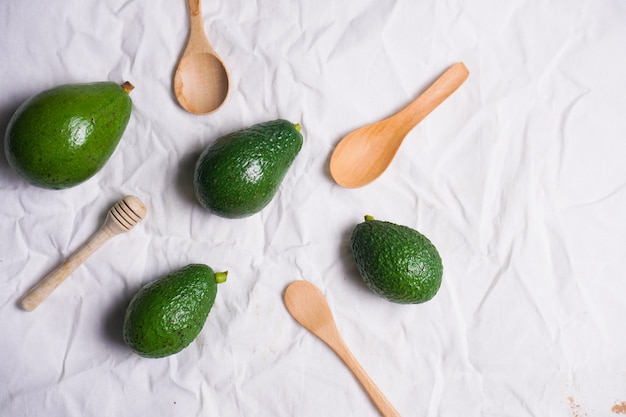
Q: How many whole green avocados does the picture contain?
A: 4